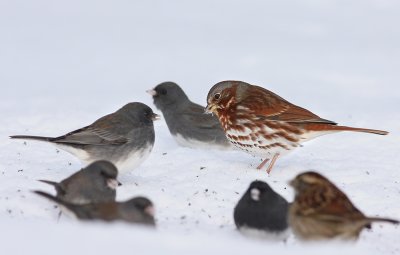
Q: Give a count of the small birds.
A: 7